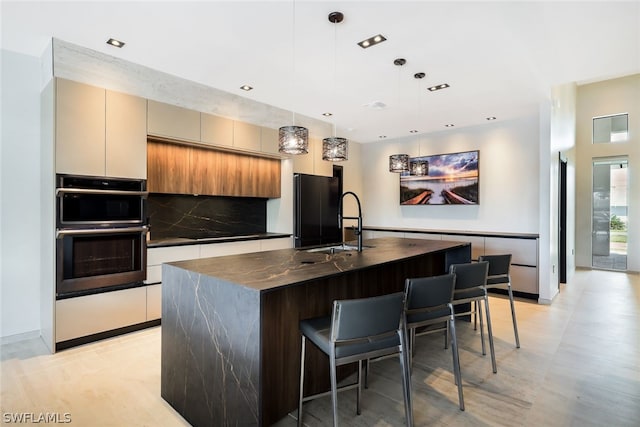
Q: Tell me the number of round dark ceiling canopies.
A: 3